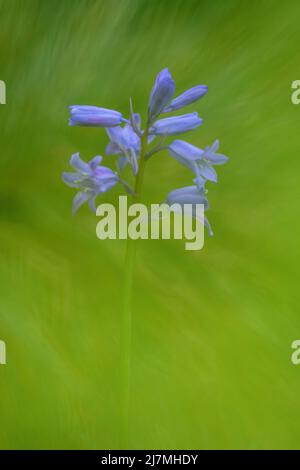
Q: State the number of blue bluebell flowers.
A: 8